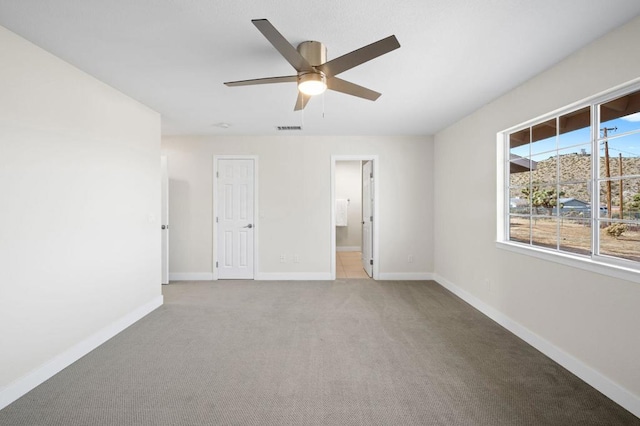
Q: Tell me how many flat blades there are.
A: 5